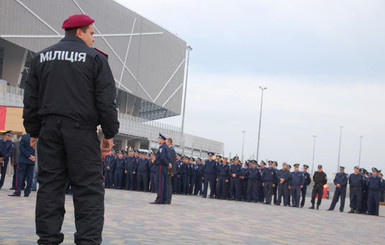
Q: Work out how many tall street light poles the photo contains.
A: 6